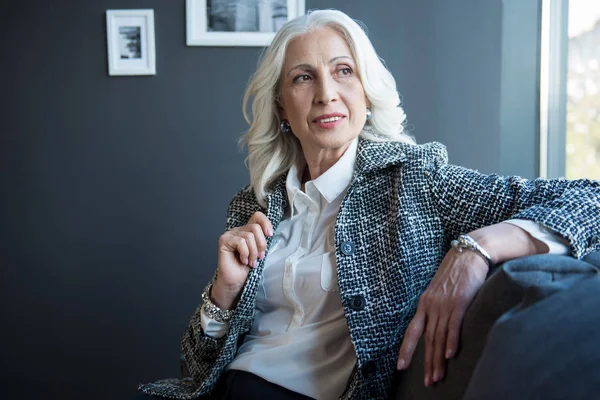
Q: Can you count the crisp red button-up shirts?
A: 0